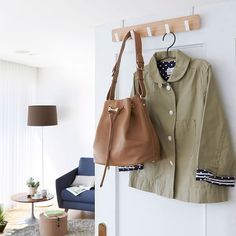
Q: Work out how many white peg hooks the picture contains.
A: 5